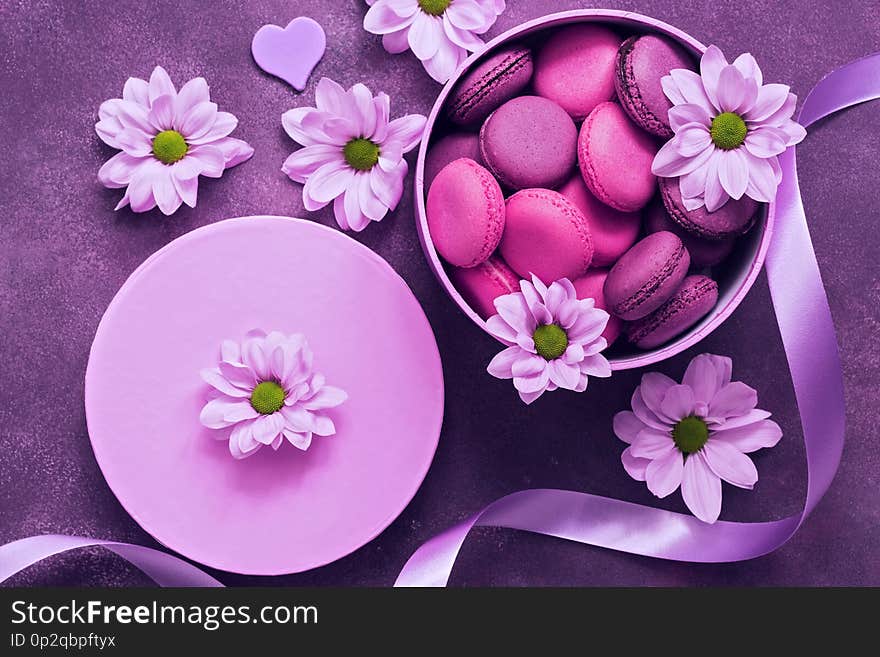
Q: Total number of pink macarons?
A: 7